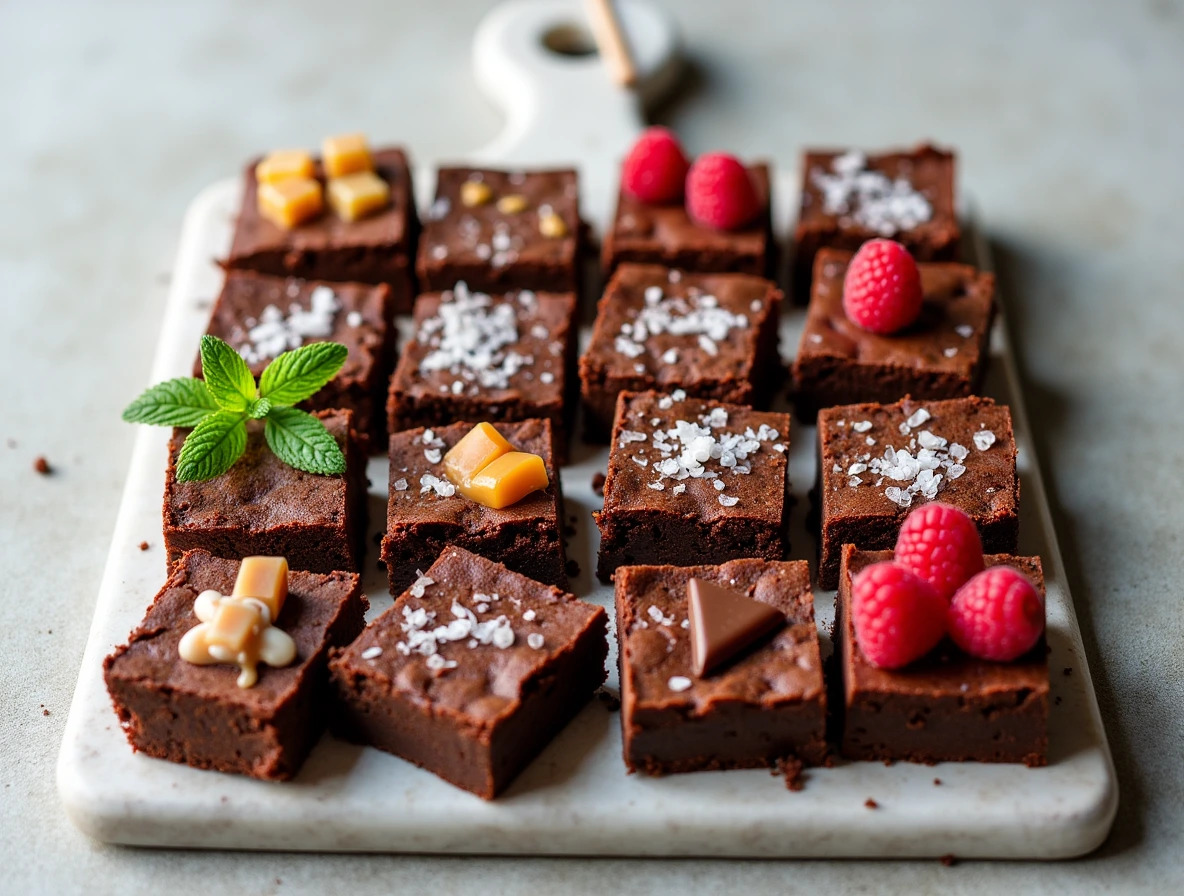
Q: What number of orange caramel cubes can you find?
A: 8